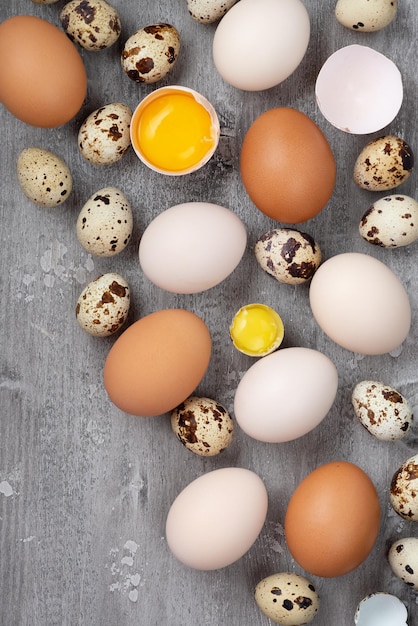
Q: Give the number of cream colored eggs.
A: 5